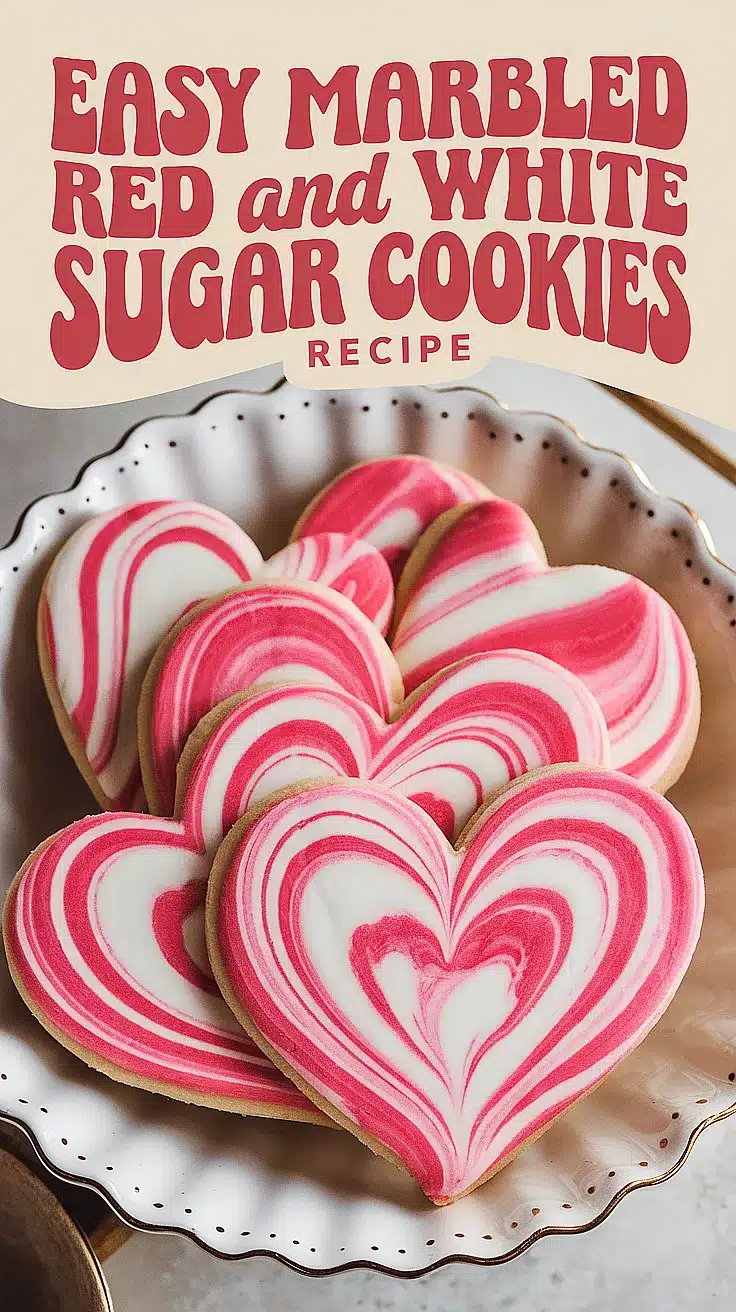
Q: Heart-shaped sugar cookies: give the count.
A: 7